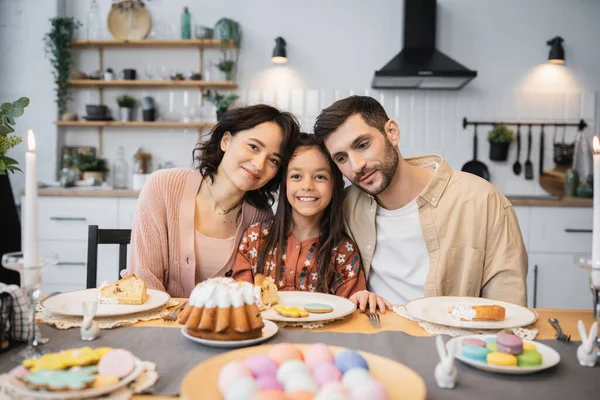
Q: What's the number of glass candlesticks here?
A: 2